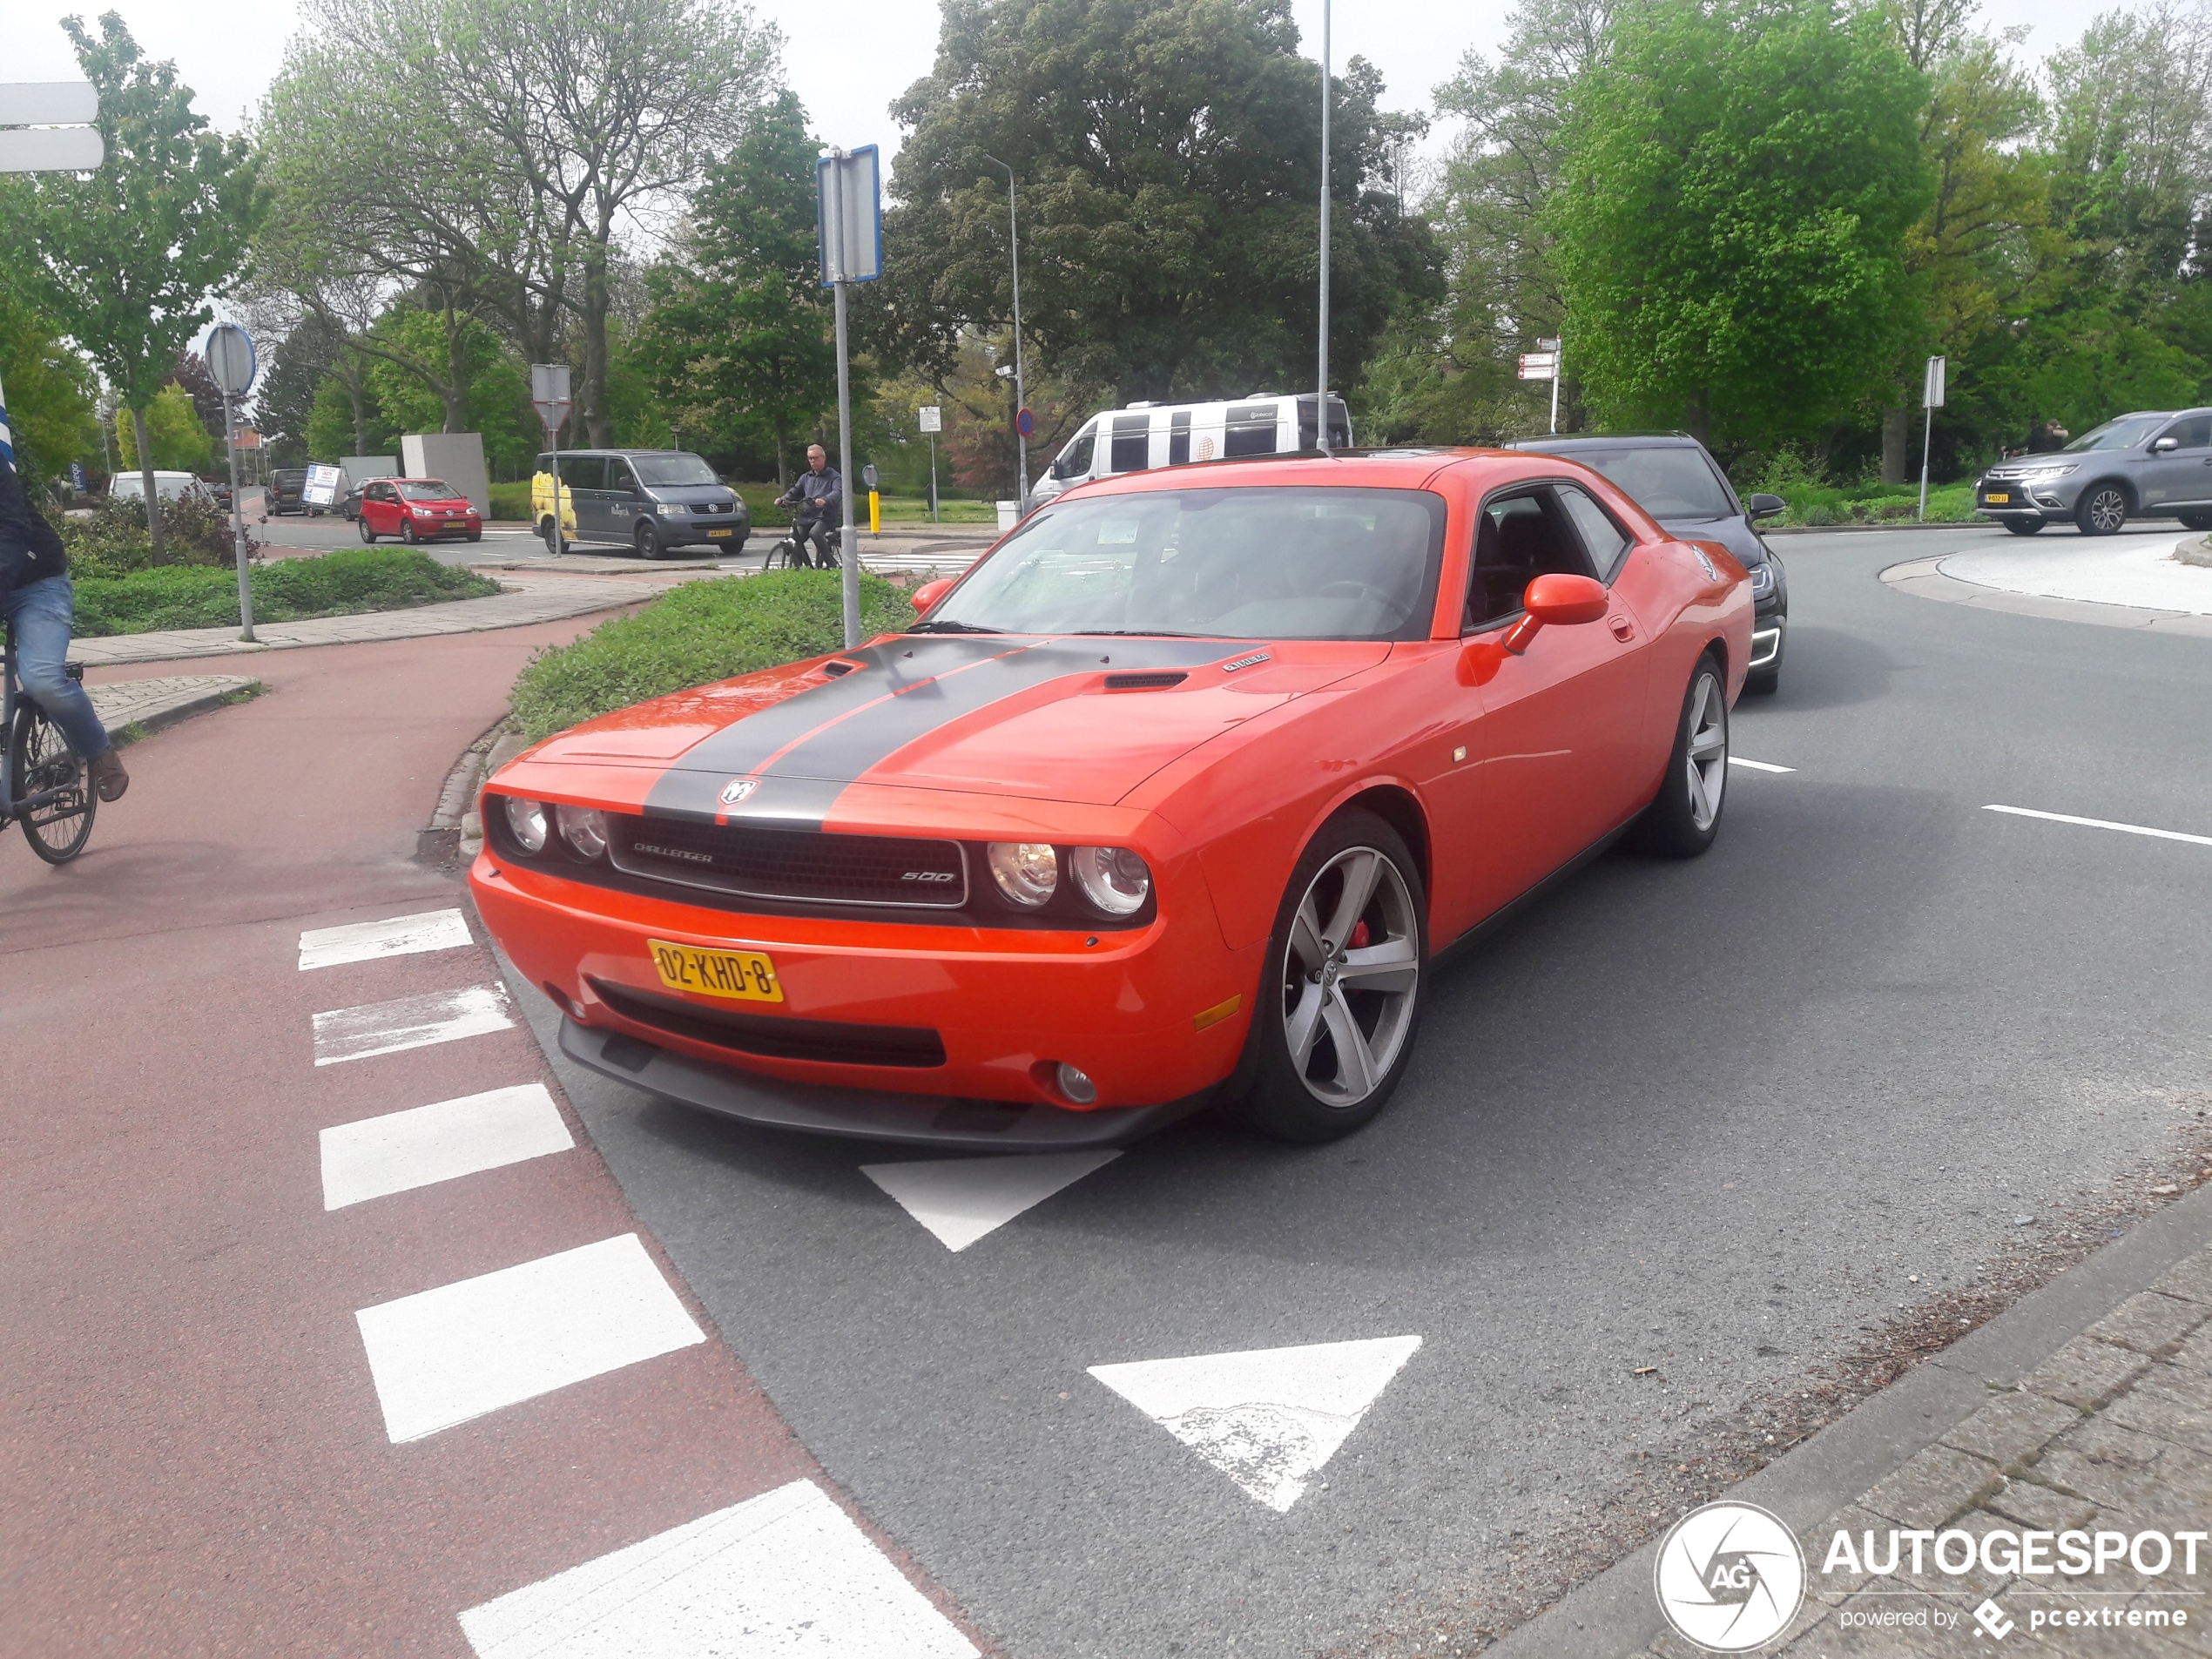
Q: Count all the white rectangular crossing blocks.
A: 5